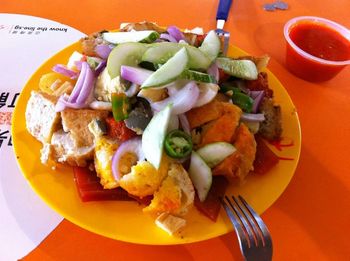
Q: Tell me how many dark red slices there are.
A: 3